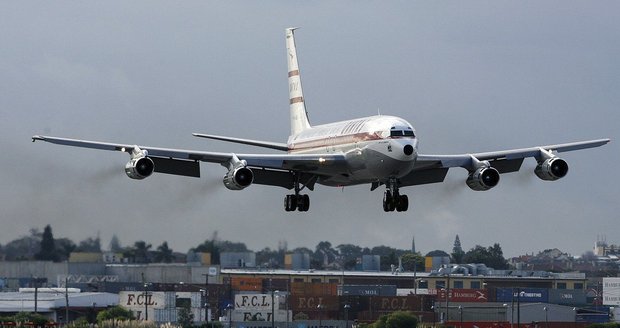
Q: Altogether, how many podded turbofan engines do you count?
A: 4